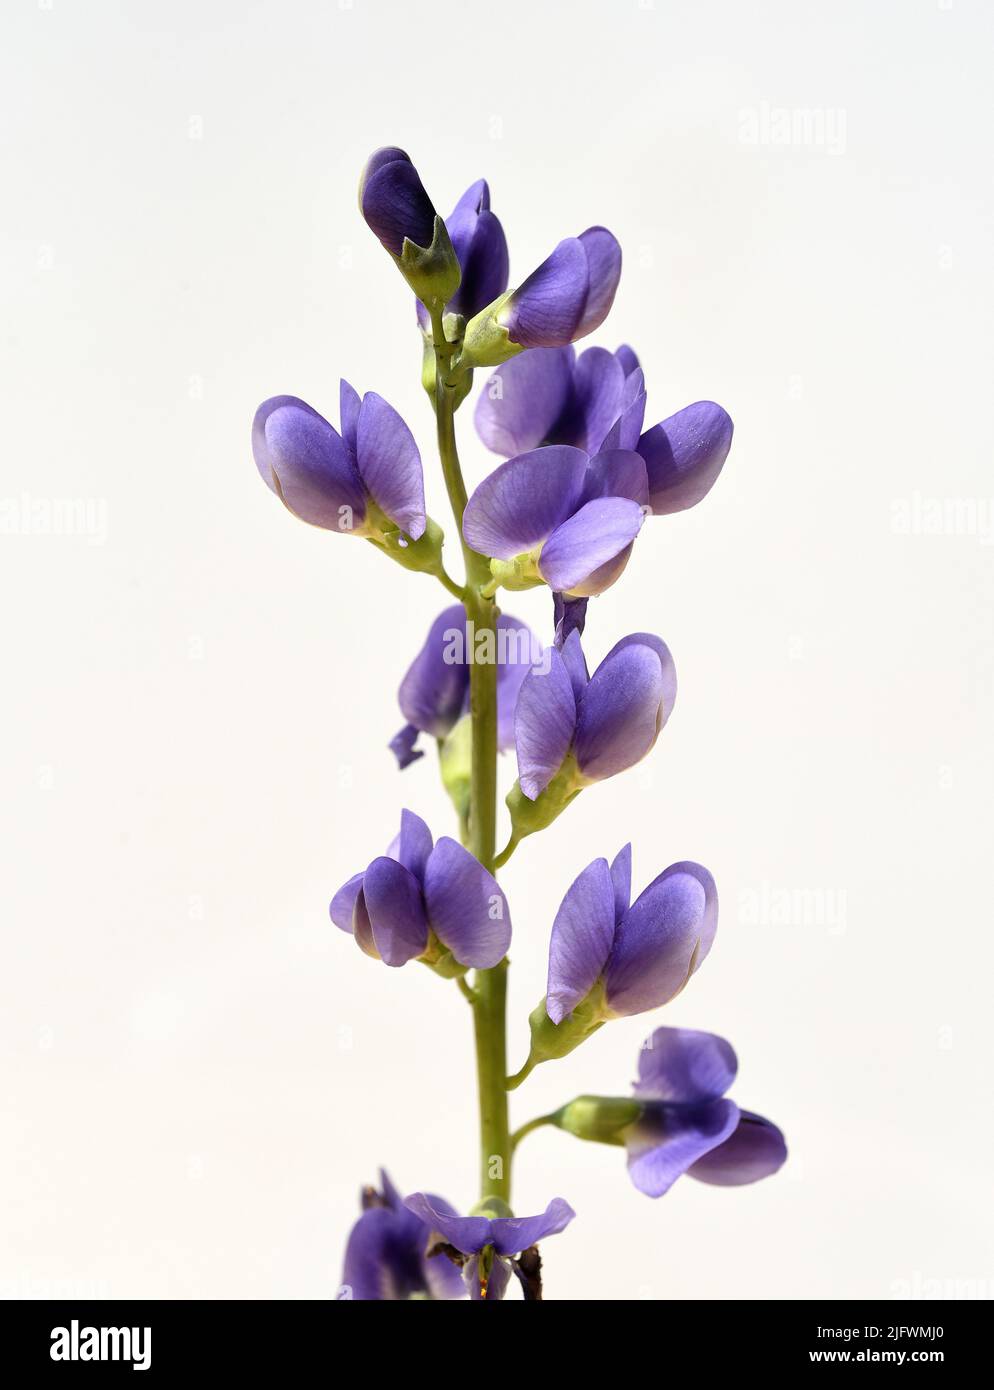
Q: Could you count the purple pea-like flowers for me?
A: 14